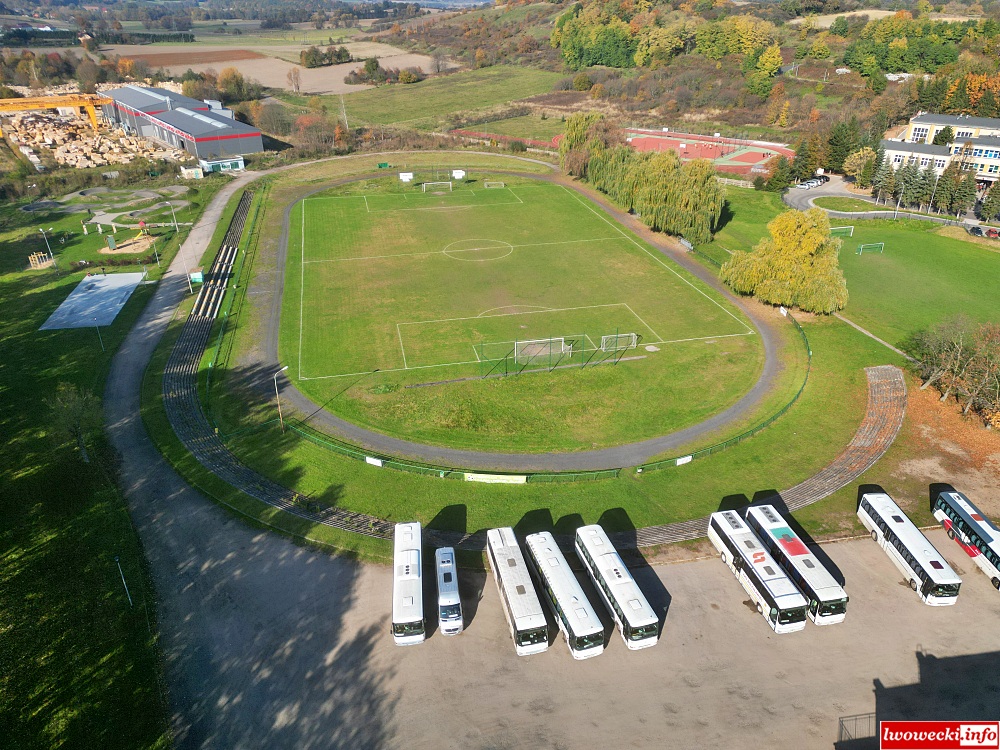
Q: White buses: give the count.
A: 9